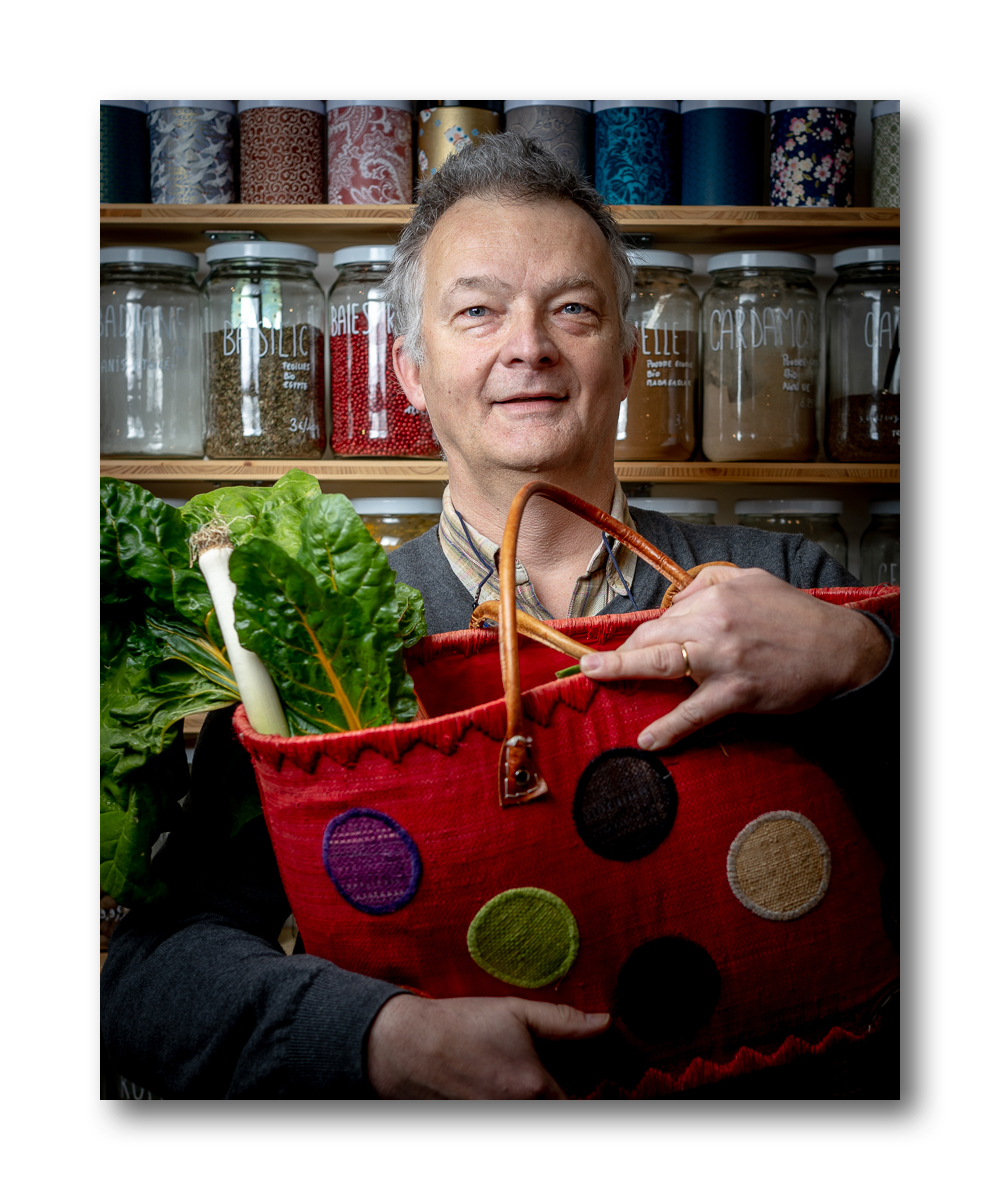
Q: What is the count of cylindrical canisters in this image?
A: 10